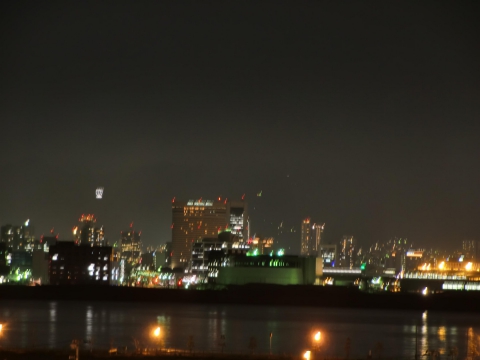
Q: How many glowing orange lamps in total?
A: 4